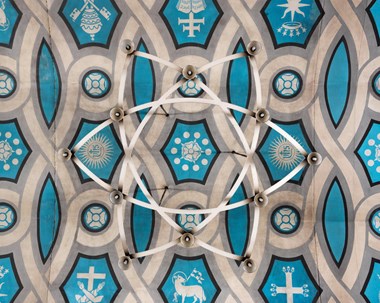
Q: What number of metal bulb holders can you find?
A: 12